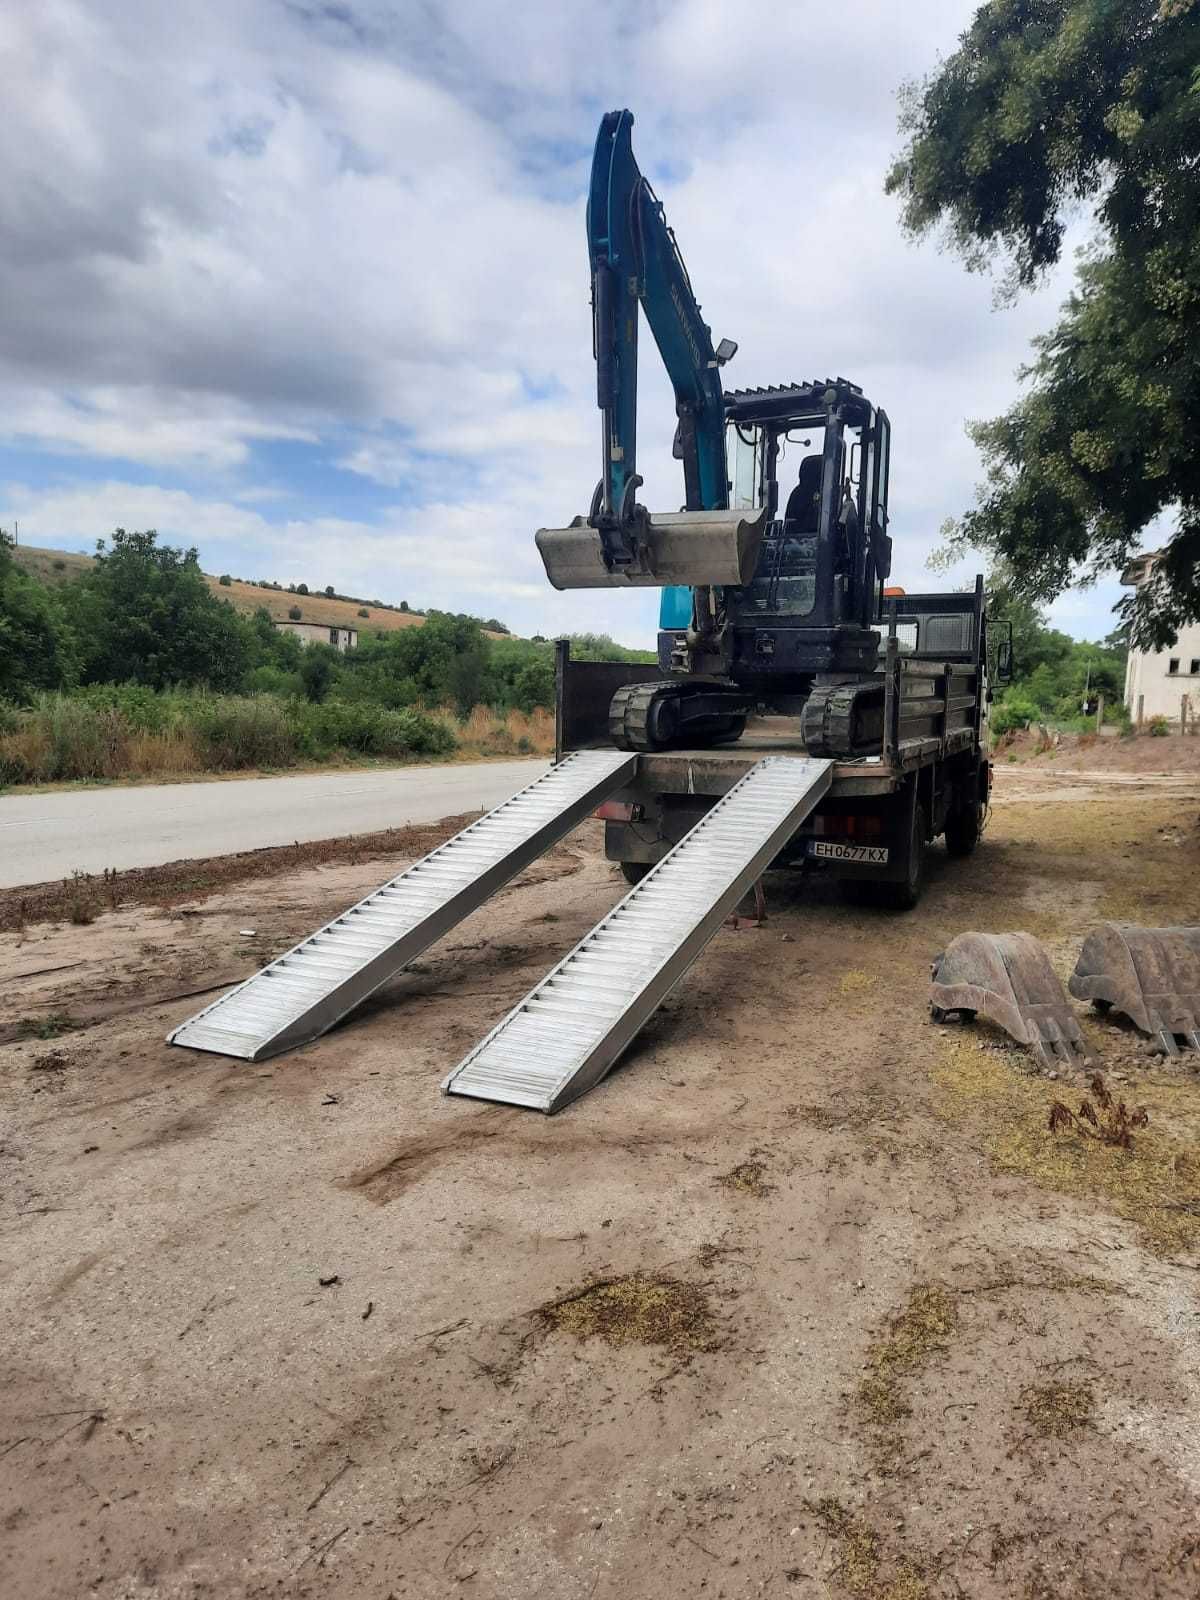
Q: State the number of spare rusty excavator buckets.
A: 2